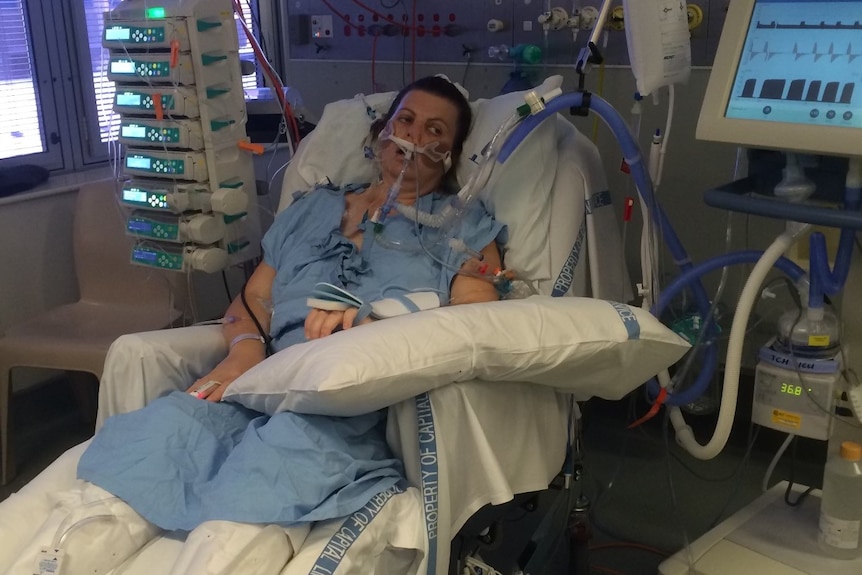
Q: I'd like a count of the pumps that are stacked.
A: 8